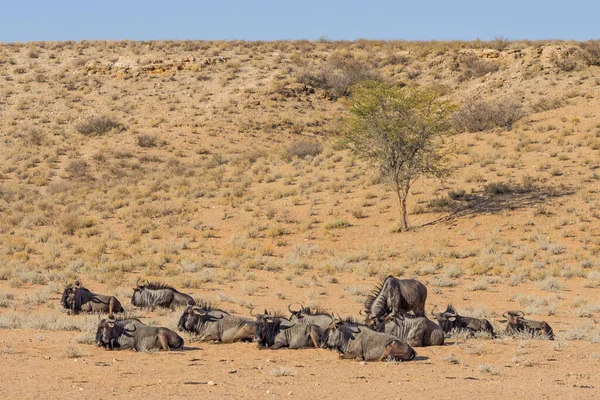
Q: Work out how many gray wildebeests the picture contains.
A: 11